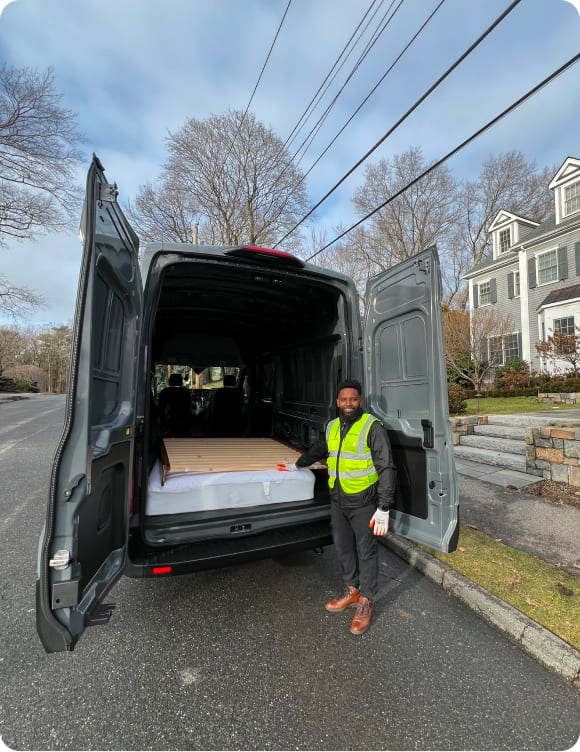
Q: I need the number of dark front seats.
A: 2